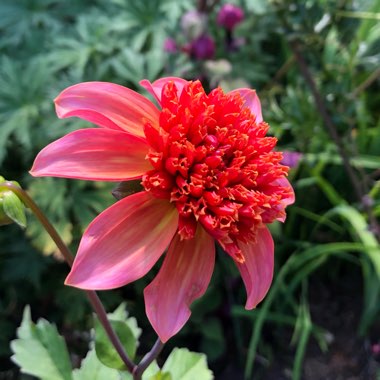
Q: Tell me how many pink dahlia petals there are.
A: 8